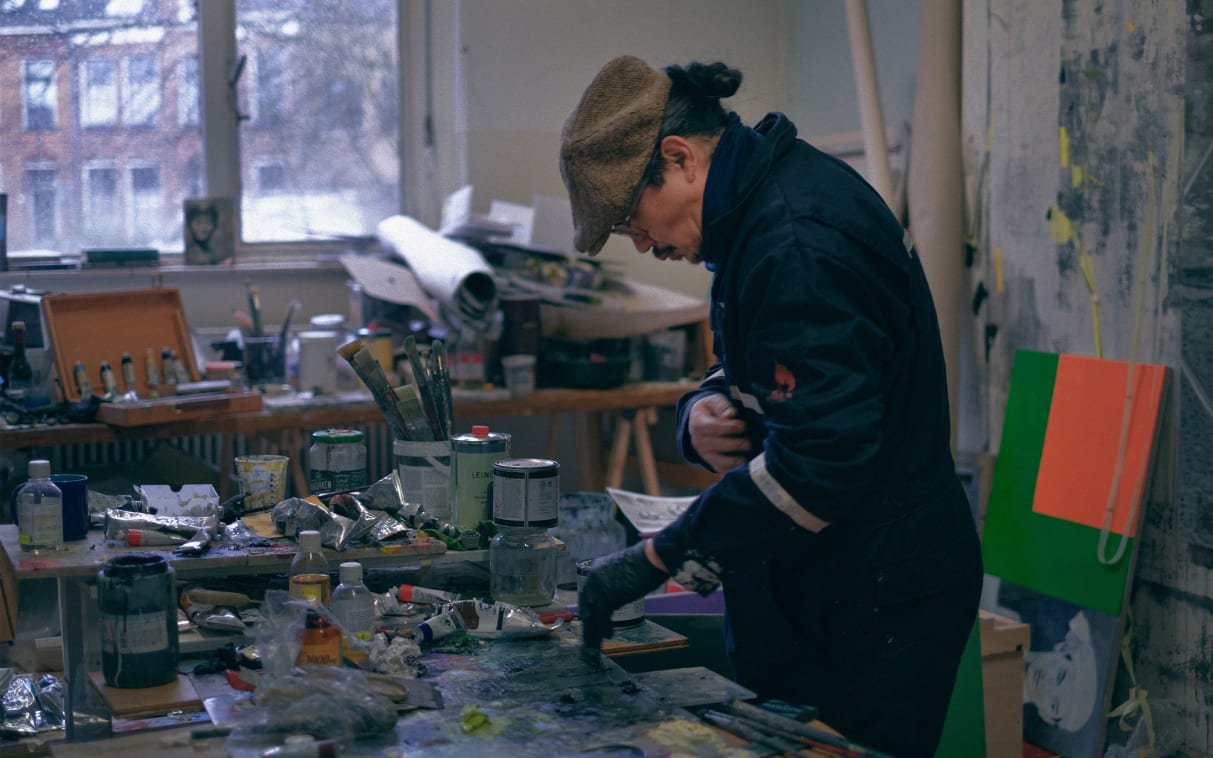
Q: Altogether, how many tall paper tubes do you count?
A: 2